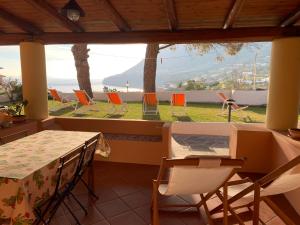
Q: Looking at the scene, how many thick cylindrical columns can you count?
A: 2